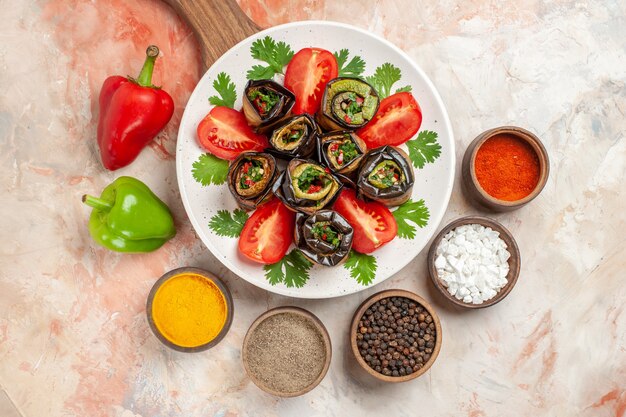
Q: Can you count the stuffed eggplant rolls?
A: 8